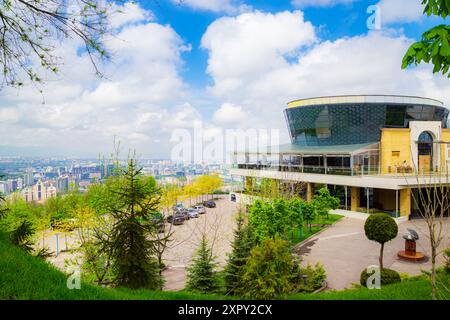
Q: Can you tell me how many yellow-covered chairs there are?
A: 0